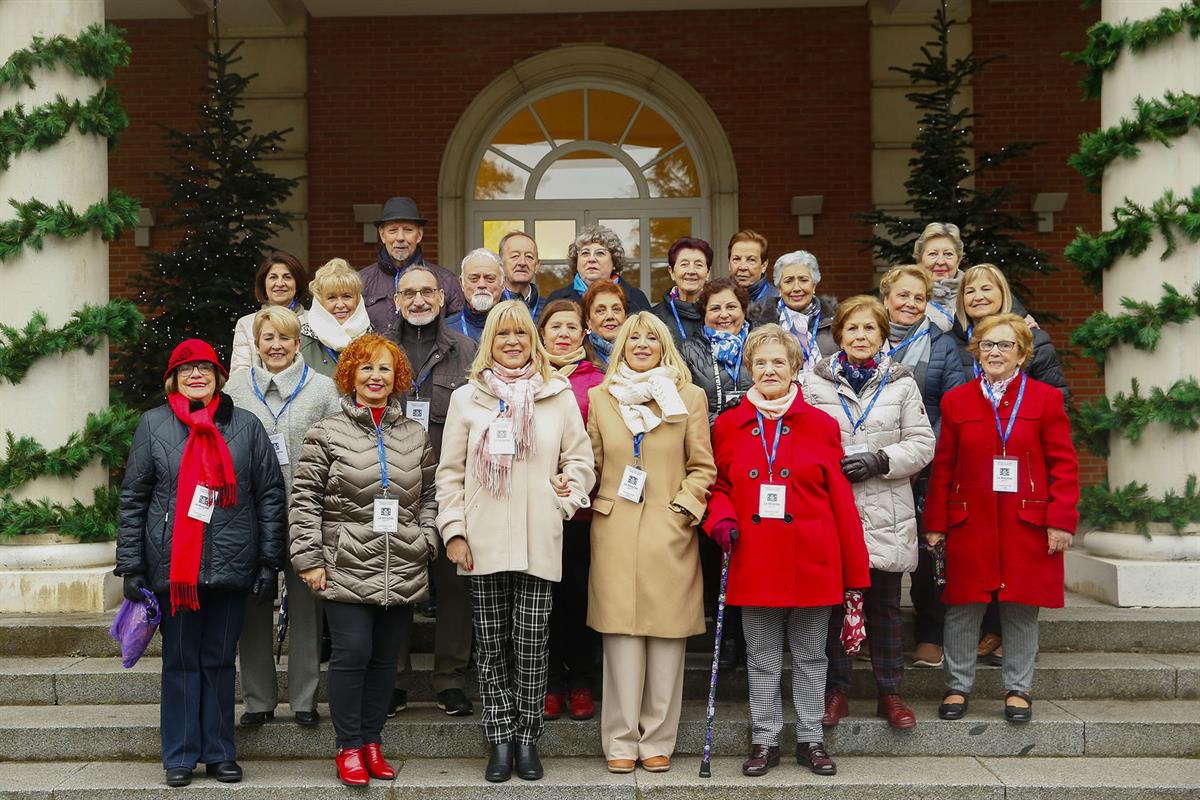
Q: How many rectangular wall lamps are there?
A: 4